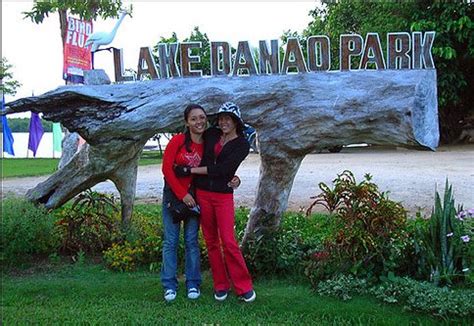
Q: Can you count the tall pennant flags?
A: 3